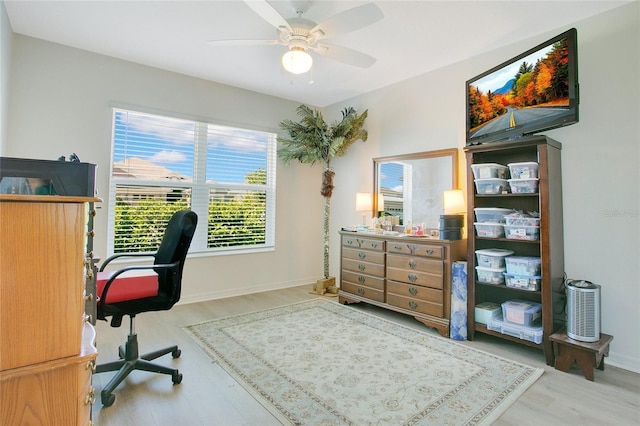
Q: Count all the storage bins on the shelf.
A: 15